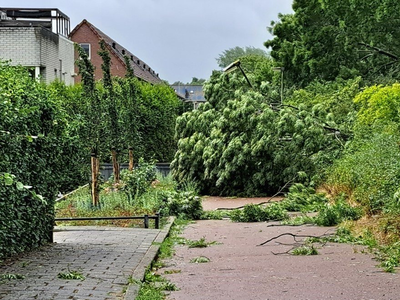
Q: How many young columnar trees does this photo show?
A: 3